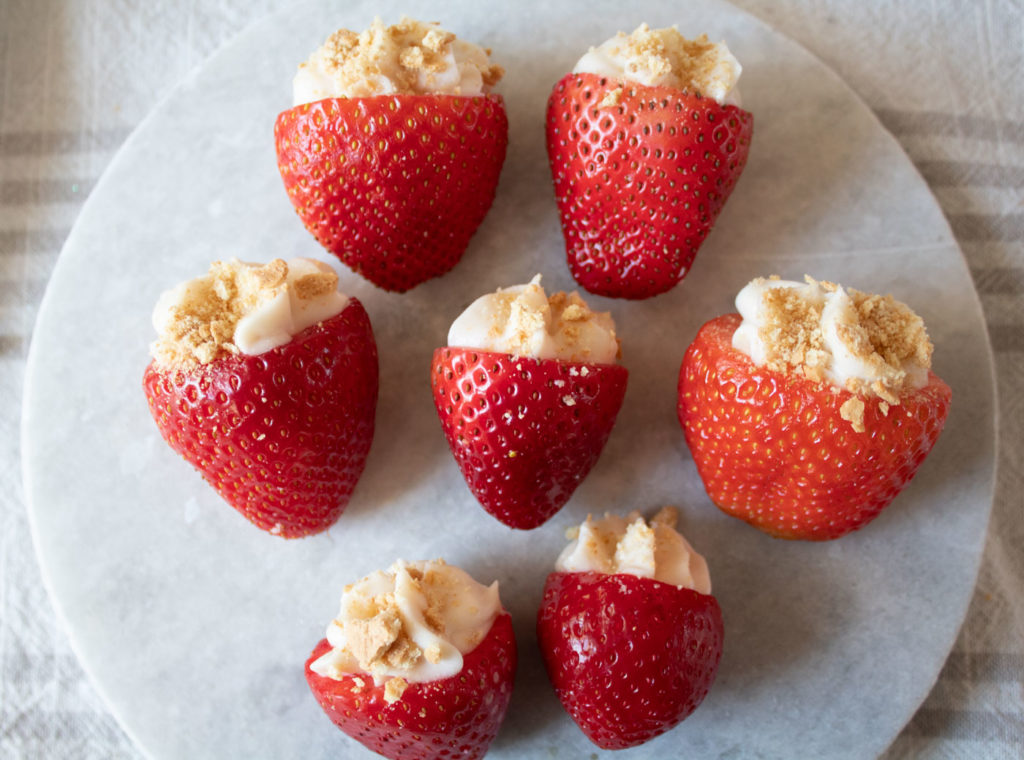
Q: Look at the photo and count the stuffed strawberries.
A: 7